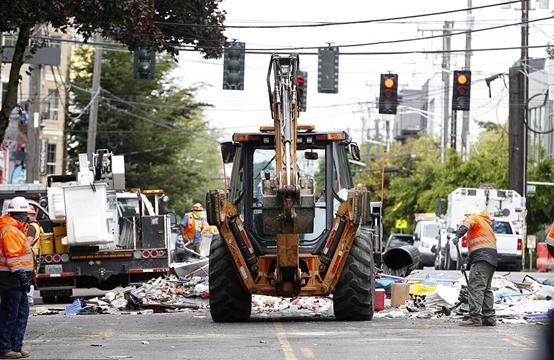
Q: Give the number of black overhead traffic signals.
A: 6